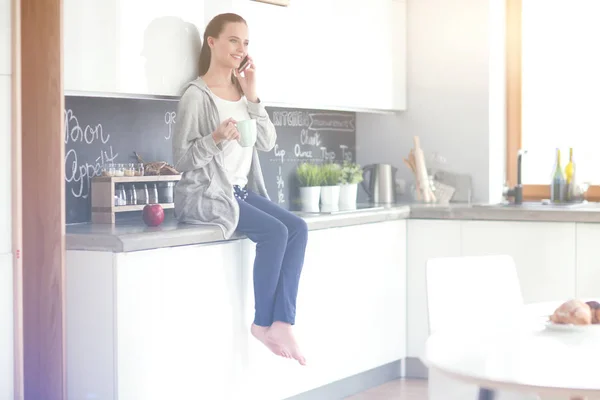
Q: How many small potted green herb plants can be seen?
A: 3